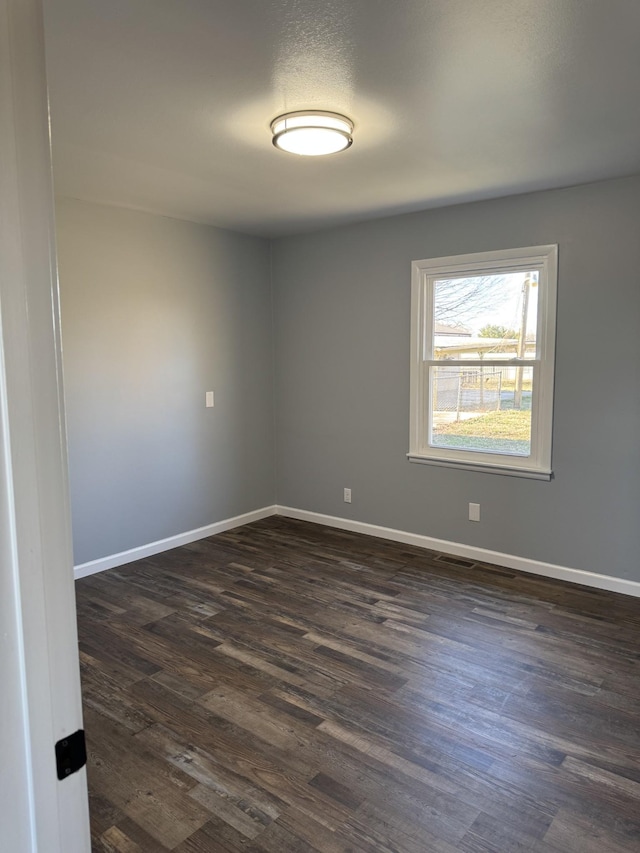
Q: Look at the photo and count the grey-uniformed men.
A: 0